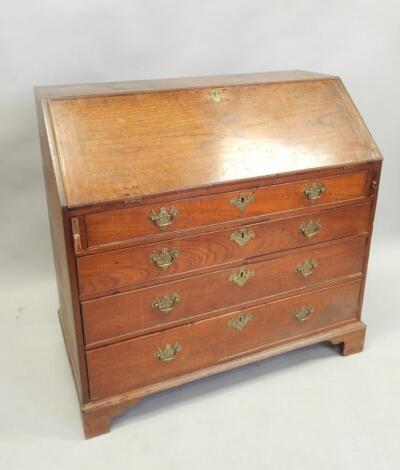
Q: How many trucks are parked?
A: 0